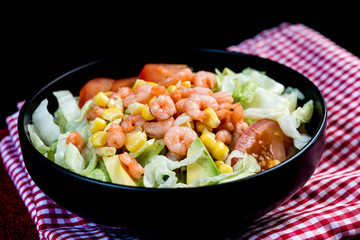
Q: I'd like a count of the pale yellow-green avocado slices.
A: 2